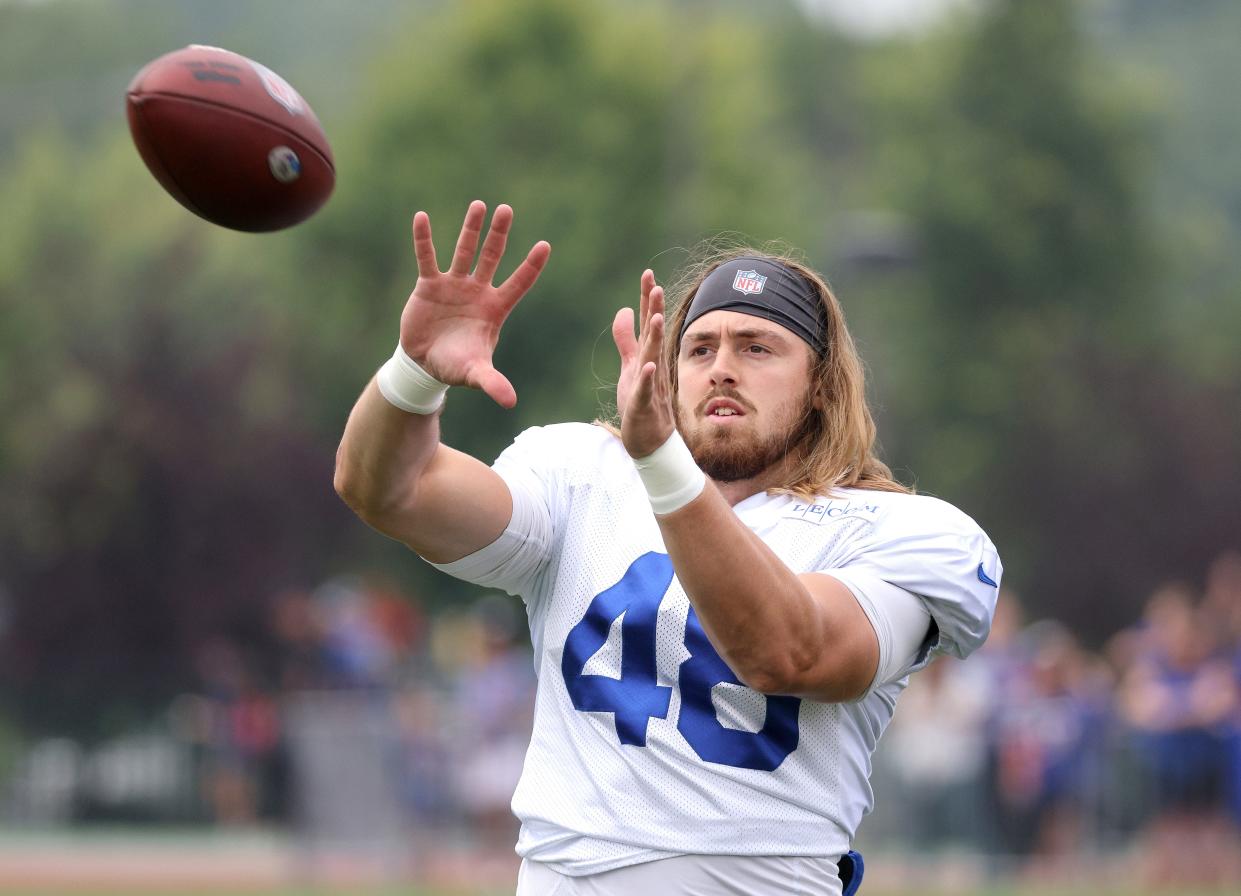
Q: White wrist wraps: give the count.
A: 2